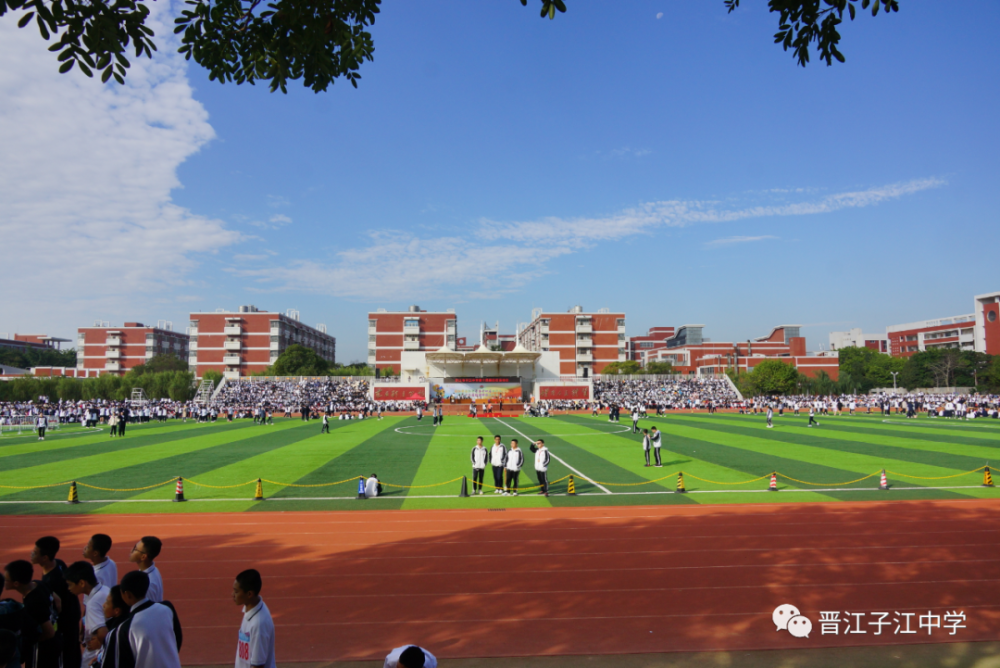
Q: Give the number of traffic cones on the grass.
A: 10